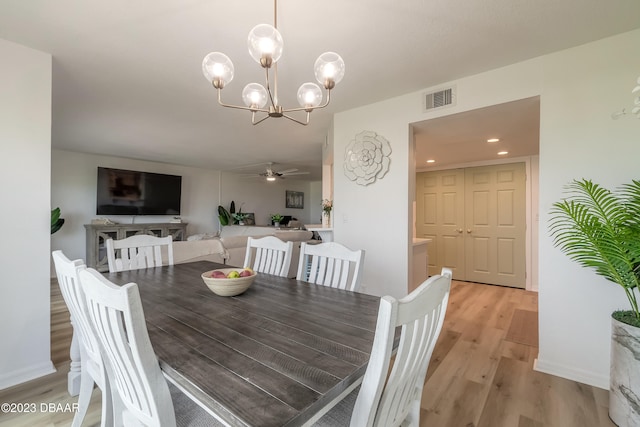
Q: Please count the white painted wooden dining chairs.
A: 6